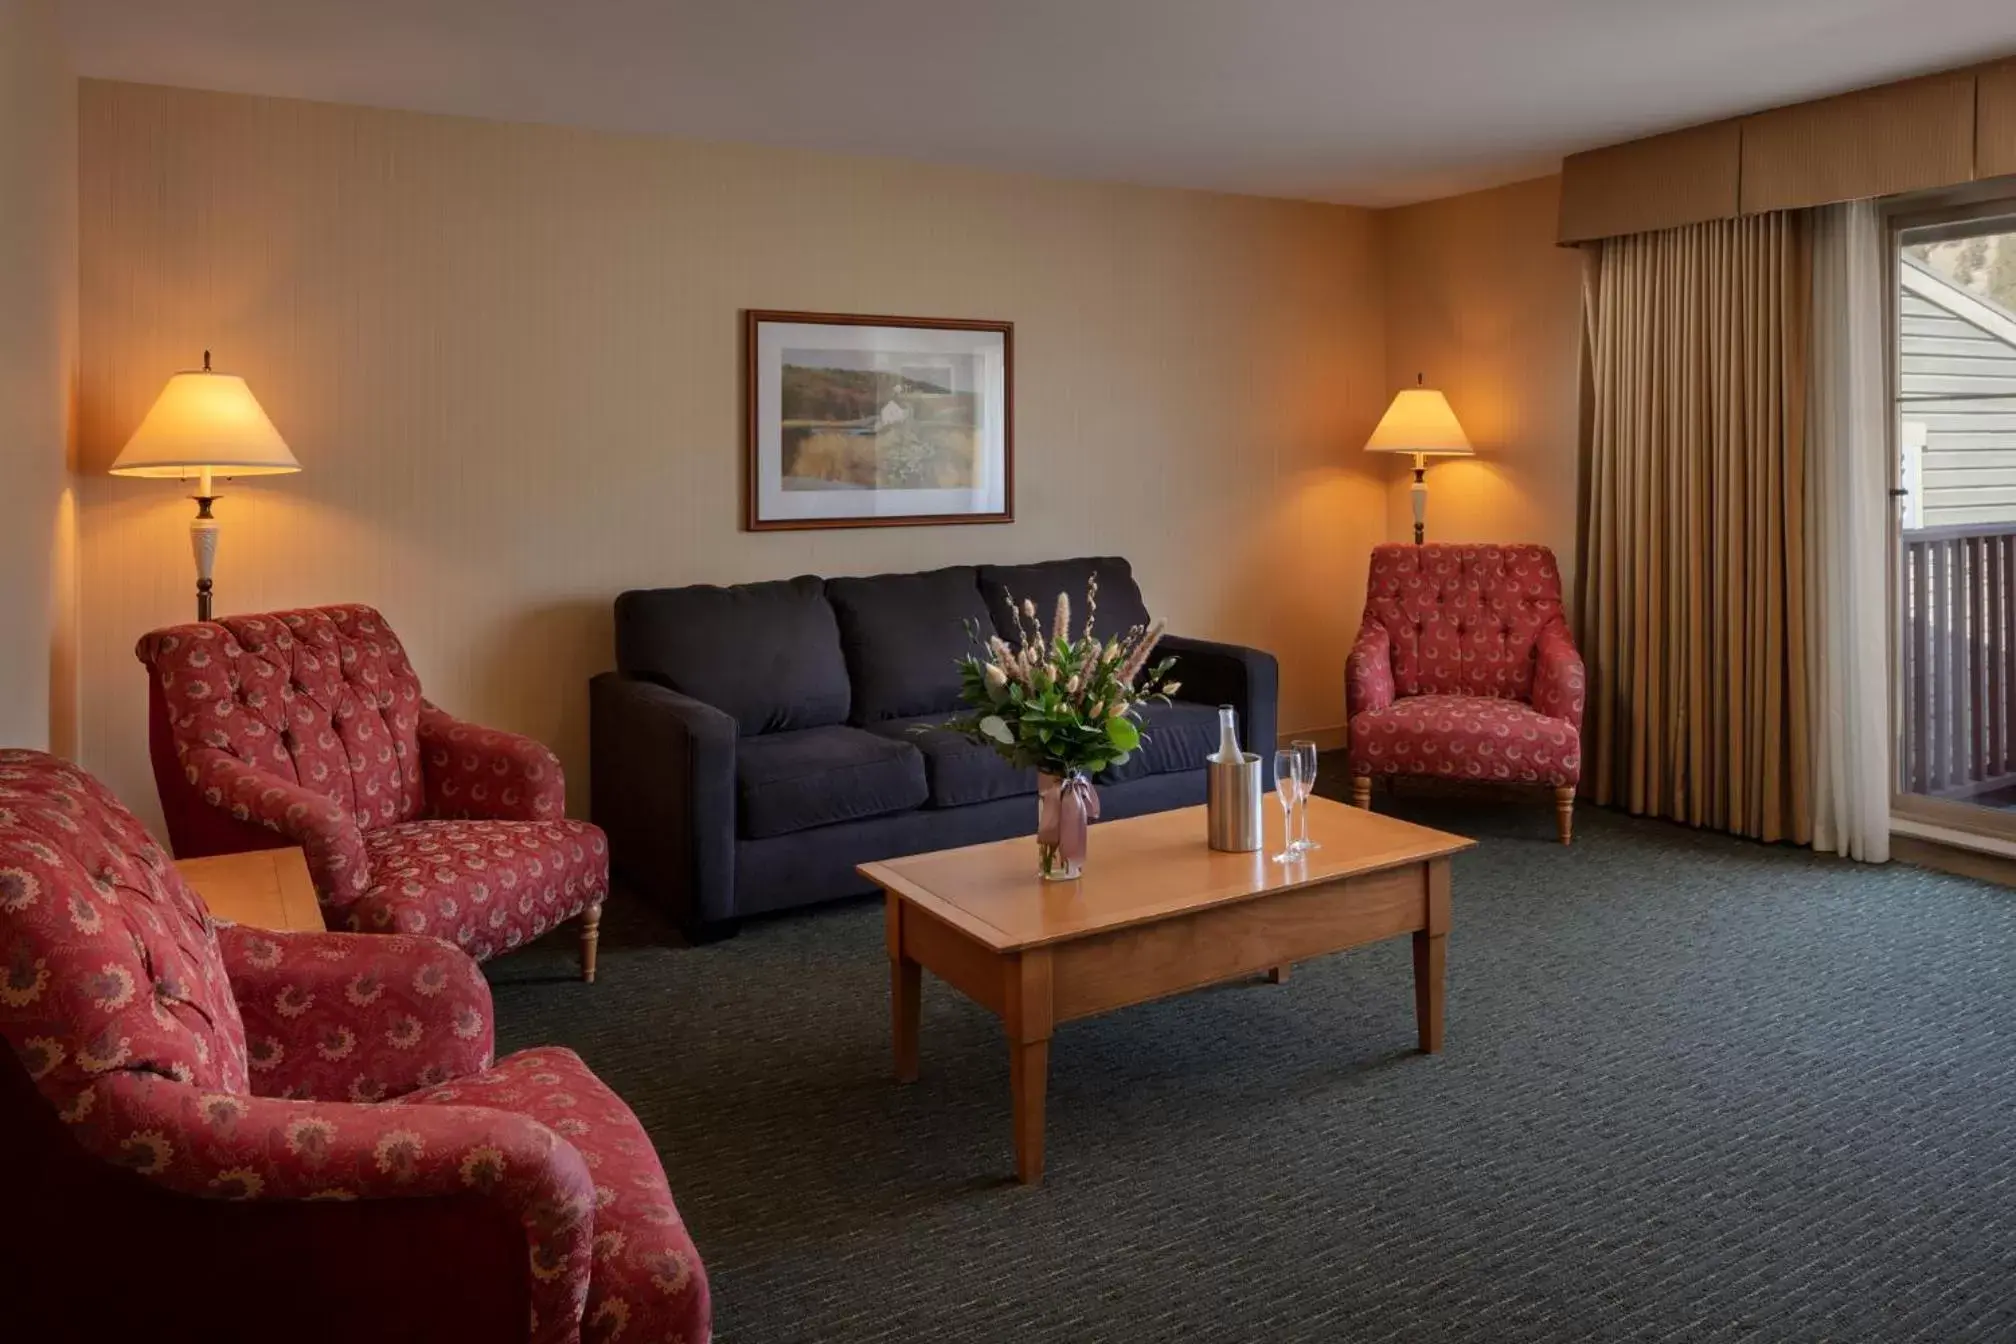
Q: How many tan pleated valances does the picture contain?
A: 1